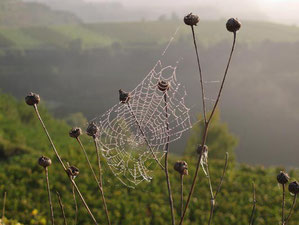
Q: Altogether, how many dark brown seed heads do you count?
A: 13